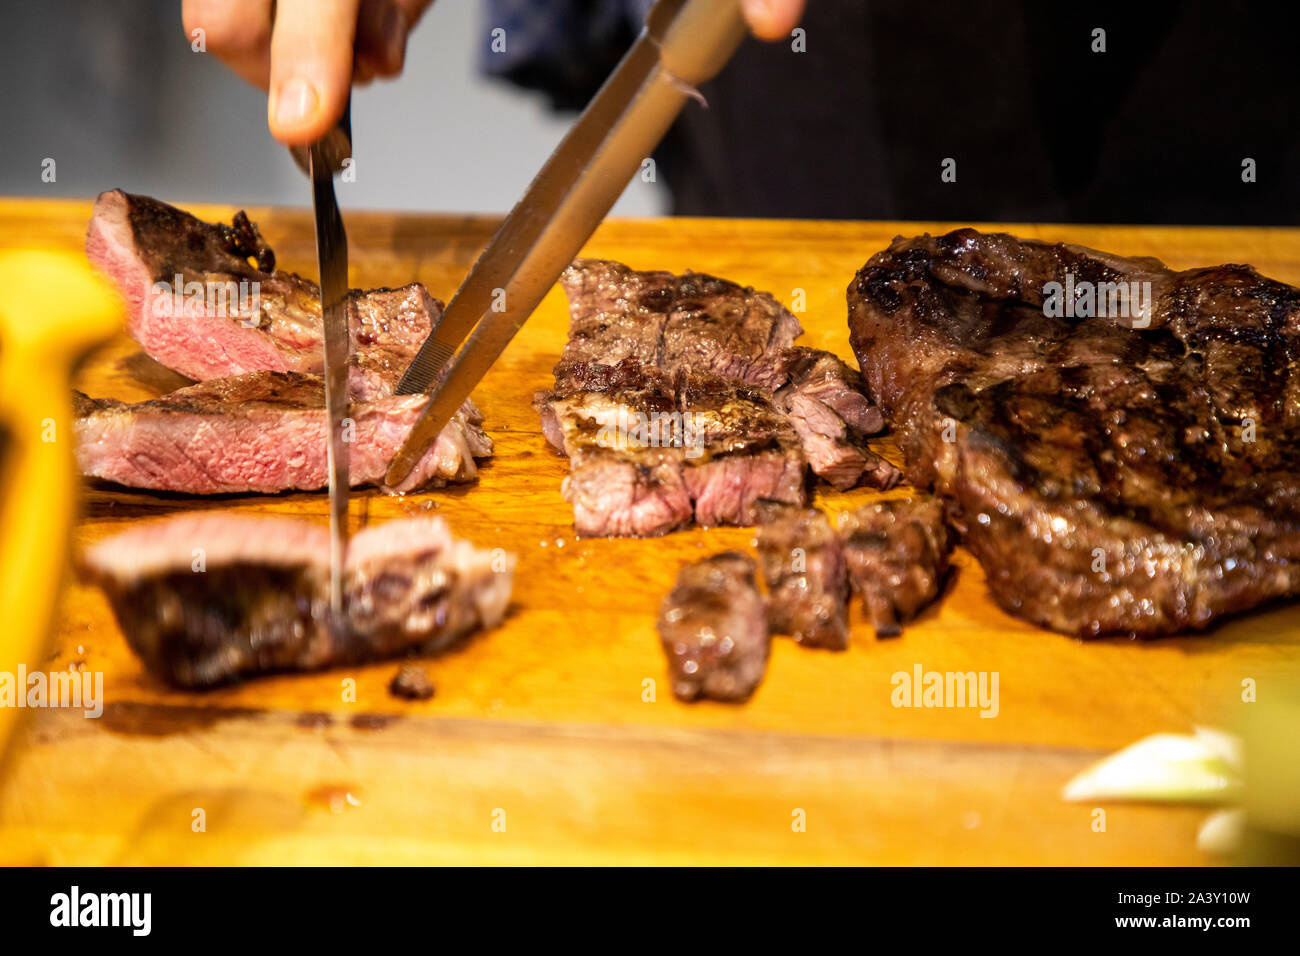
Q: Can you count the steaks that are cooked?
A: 3